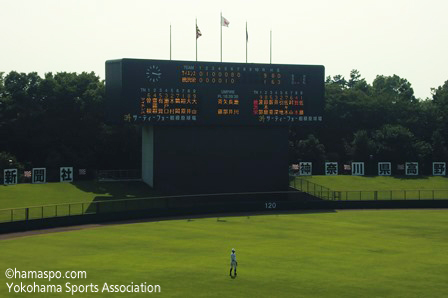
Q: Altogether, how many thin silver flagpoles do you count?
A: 5